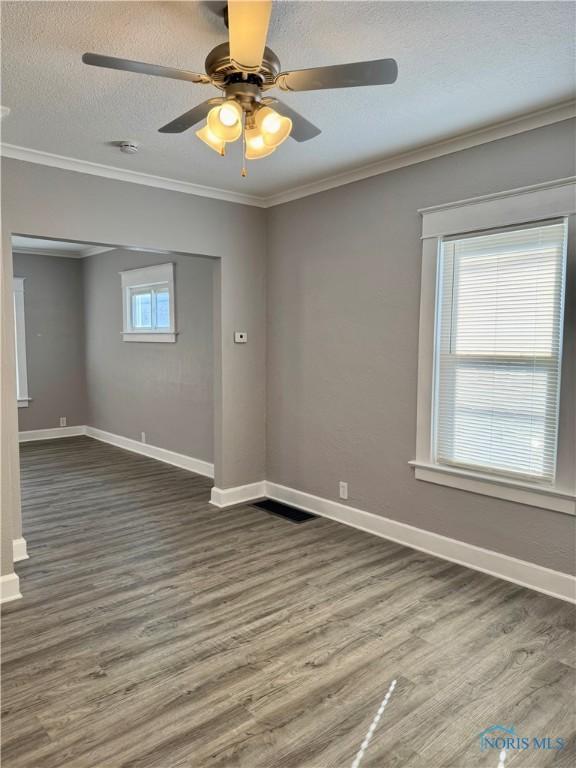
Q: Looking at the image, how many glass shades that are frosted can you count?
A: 4